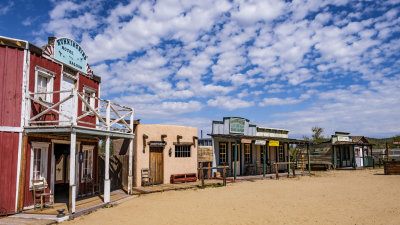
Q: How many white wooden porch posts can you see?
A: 3